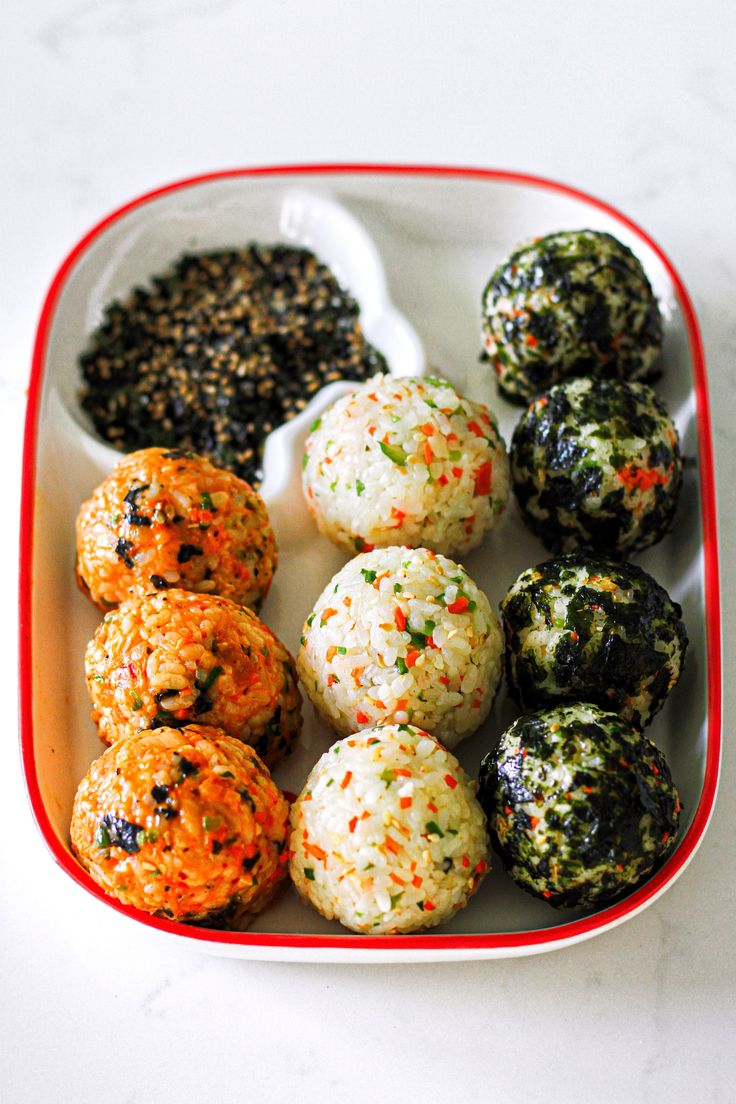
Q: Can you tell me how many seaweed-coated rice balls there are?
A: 4